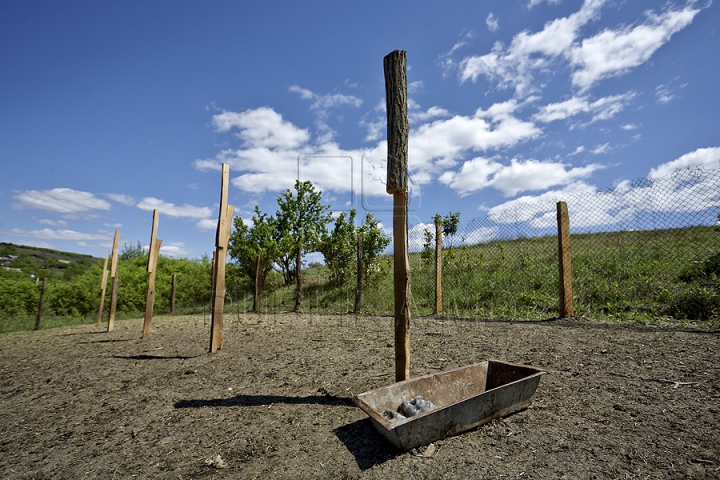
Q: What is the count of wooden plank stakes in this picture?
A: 5